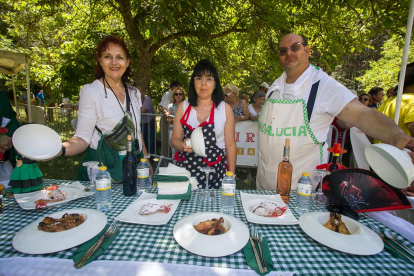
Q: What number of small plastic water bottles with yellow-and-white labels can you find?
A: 4